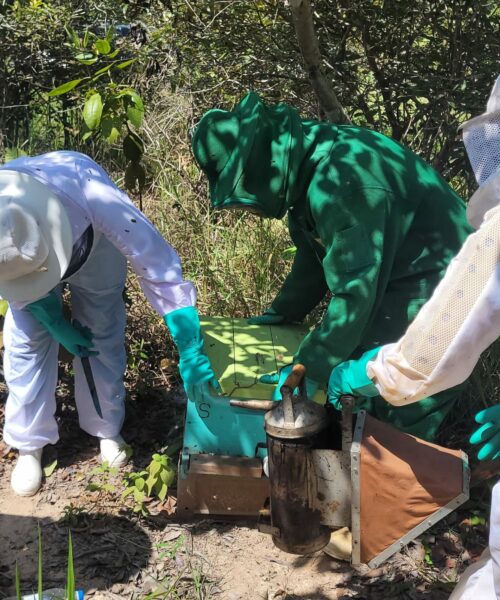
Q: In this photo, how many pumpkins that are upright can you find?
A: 0